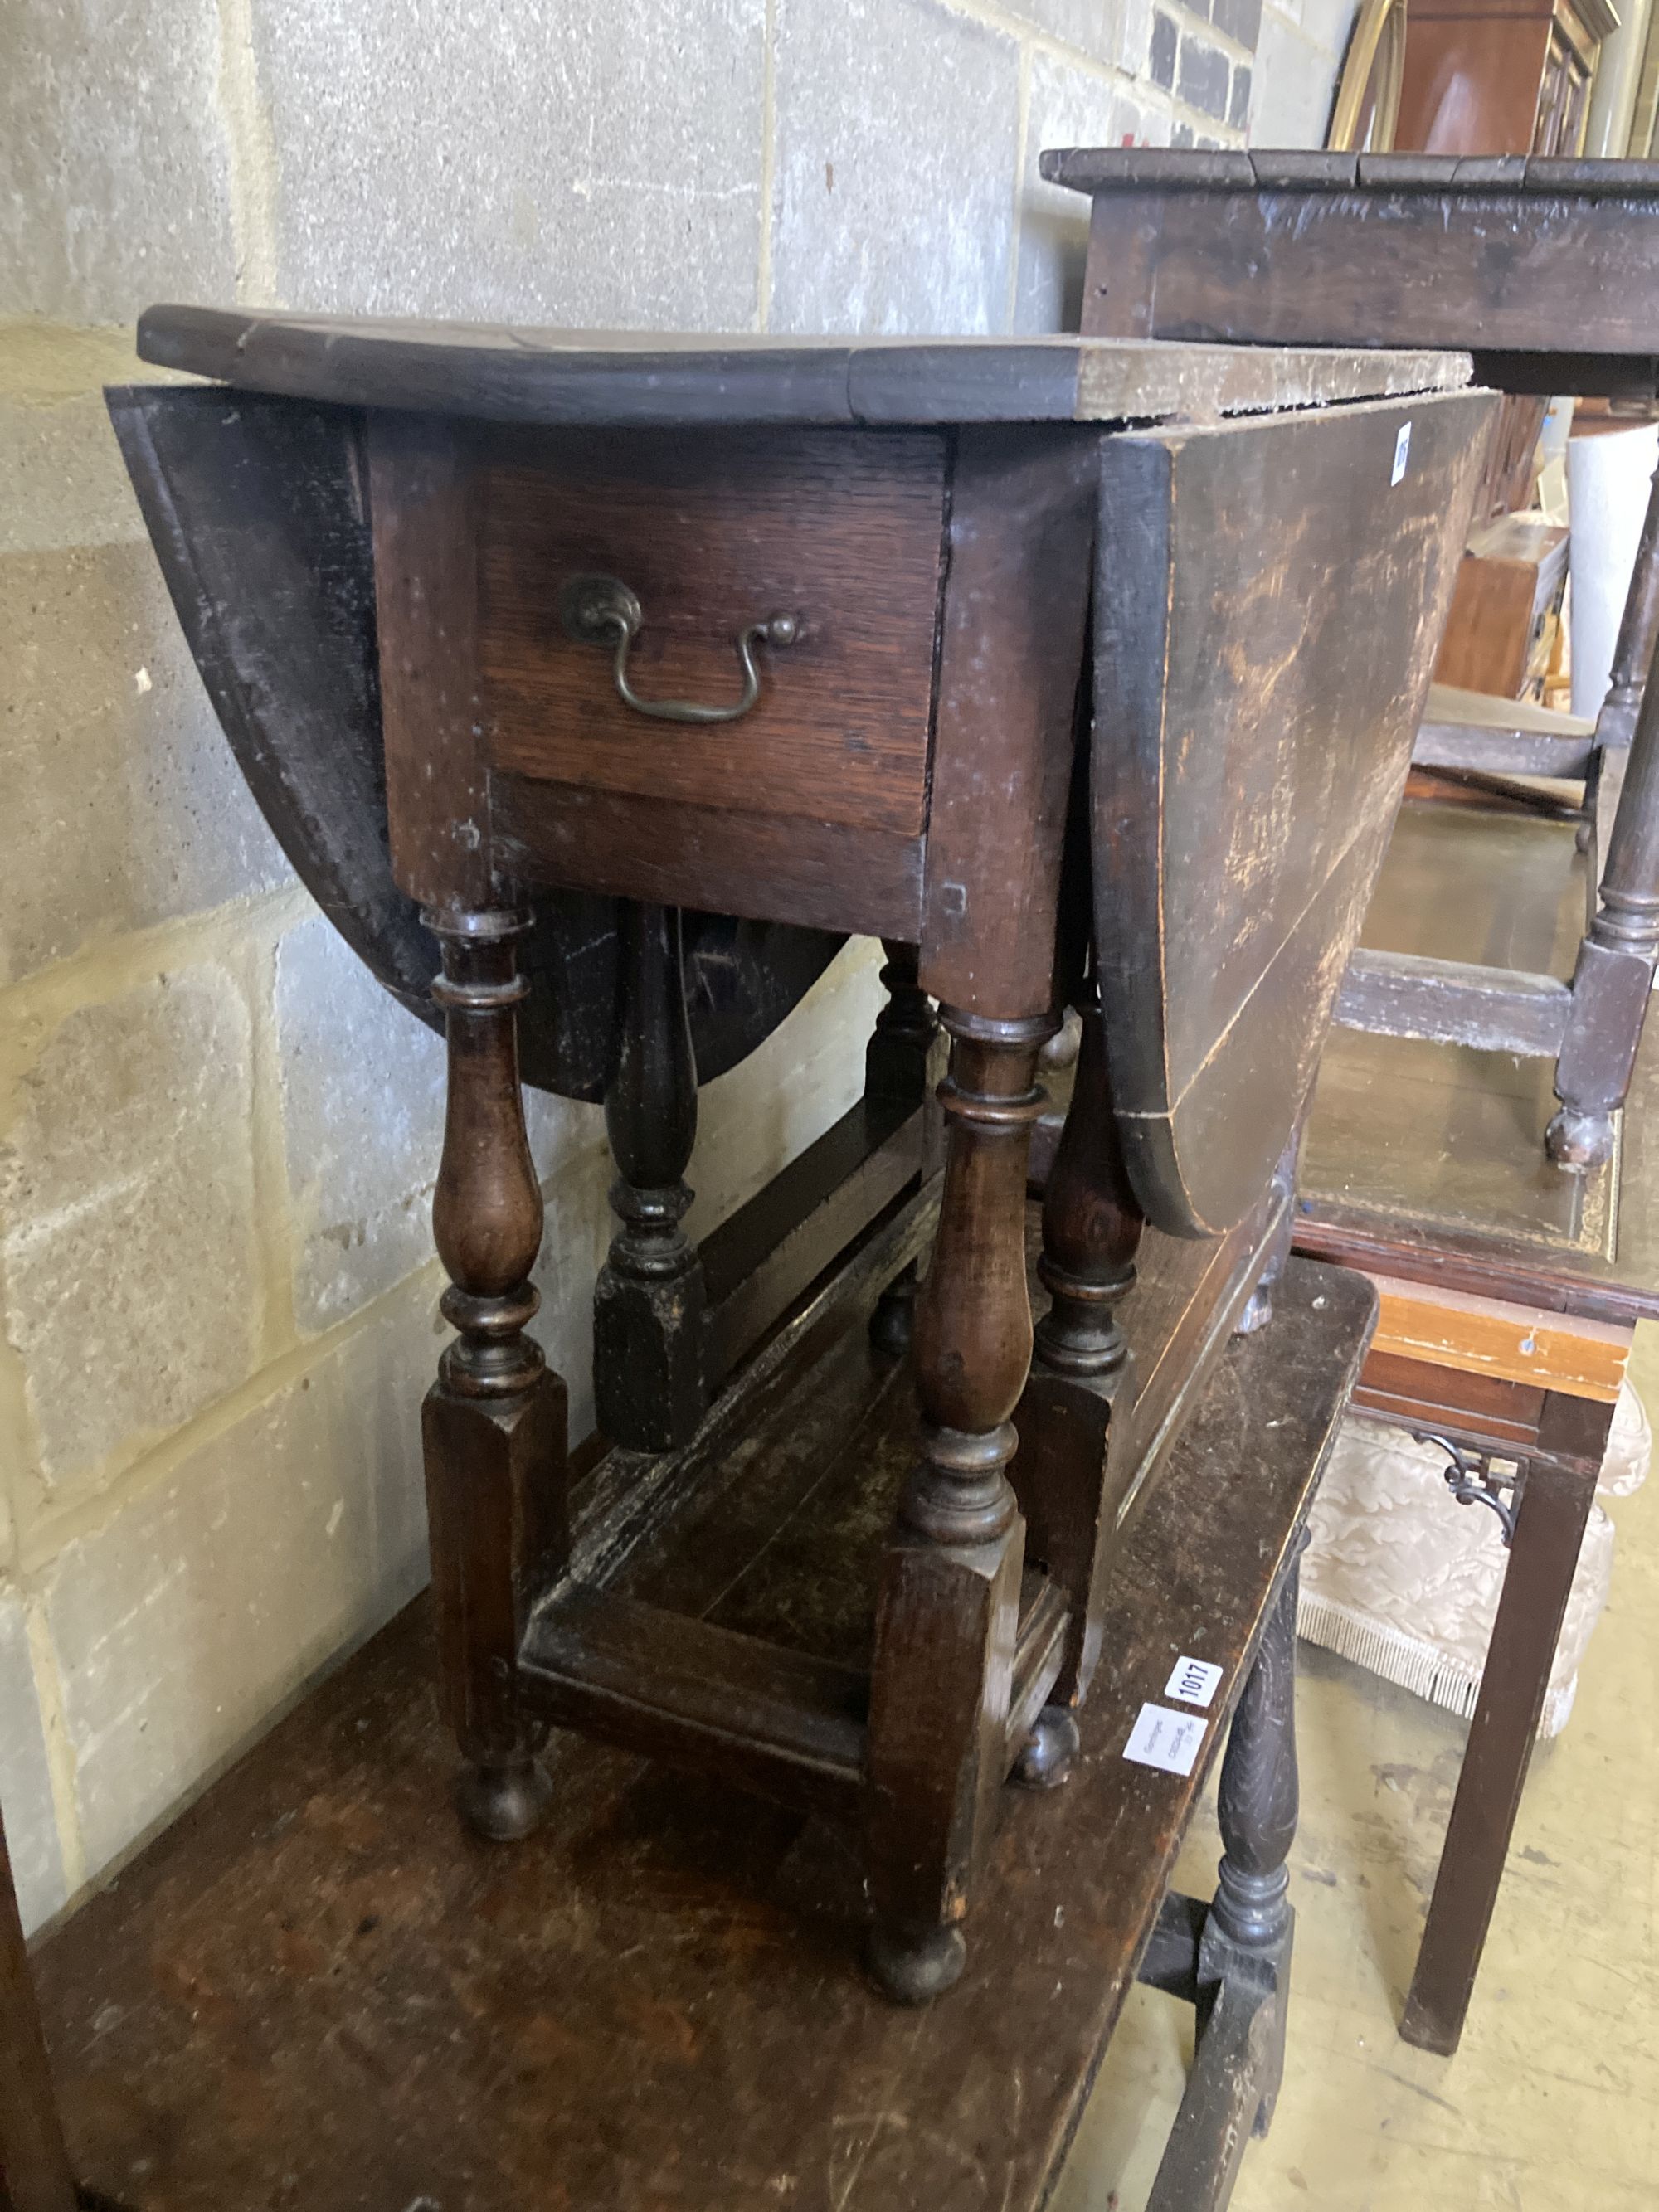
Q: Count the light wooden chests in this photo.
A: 1